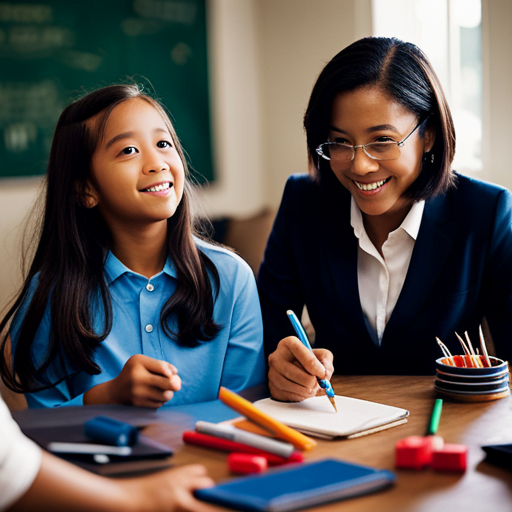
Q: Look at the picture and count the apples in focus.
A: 0